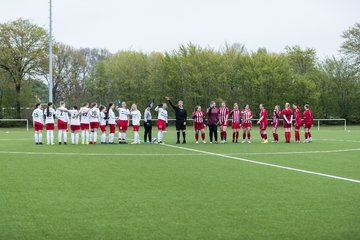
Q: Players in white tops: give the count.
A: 11